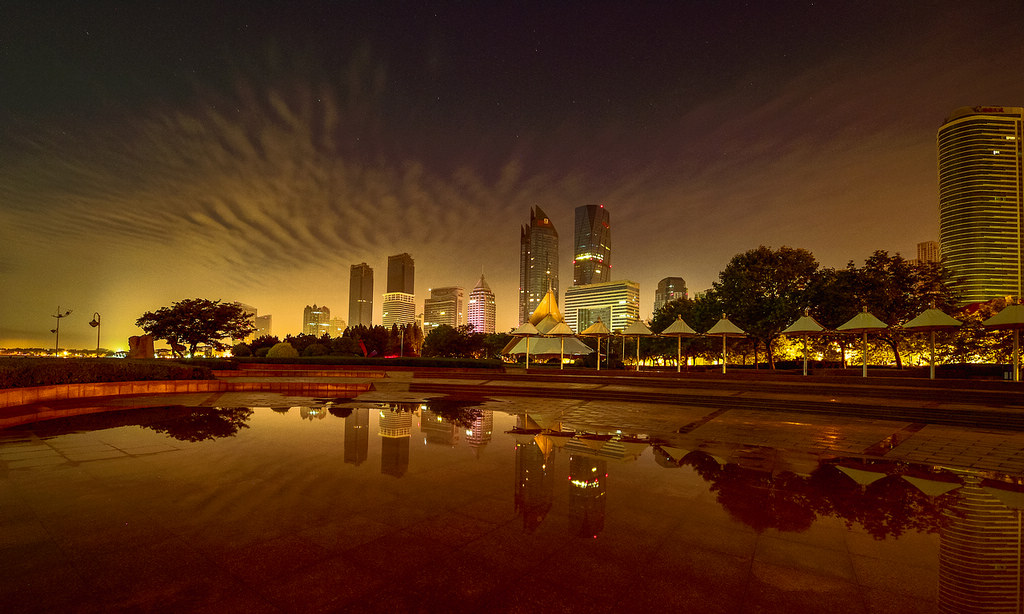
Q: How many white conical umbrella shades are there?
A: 10